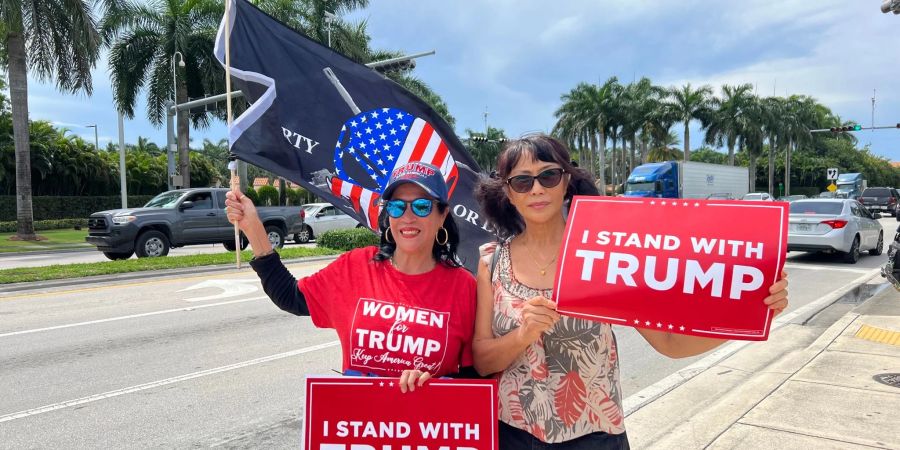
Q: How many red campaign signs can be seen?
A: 2